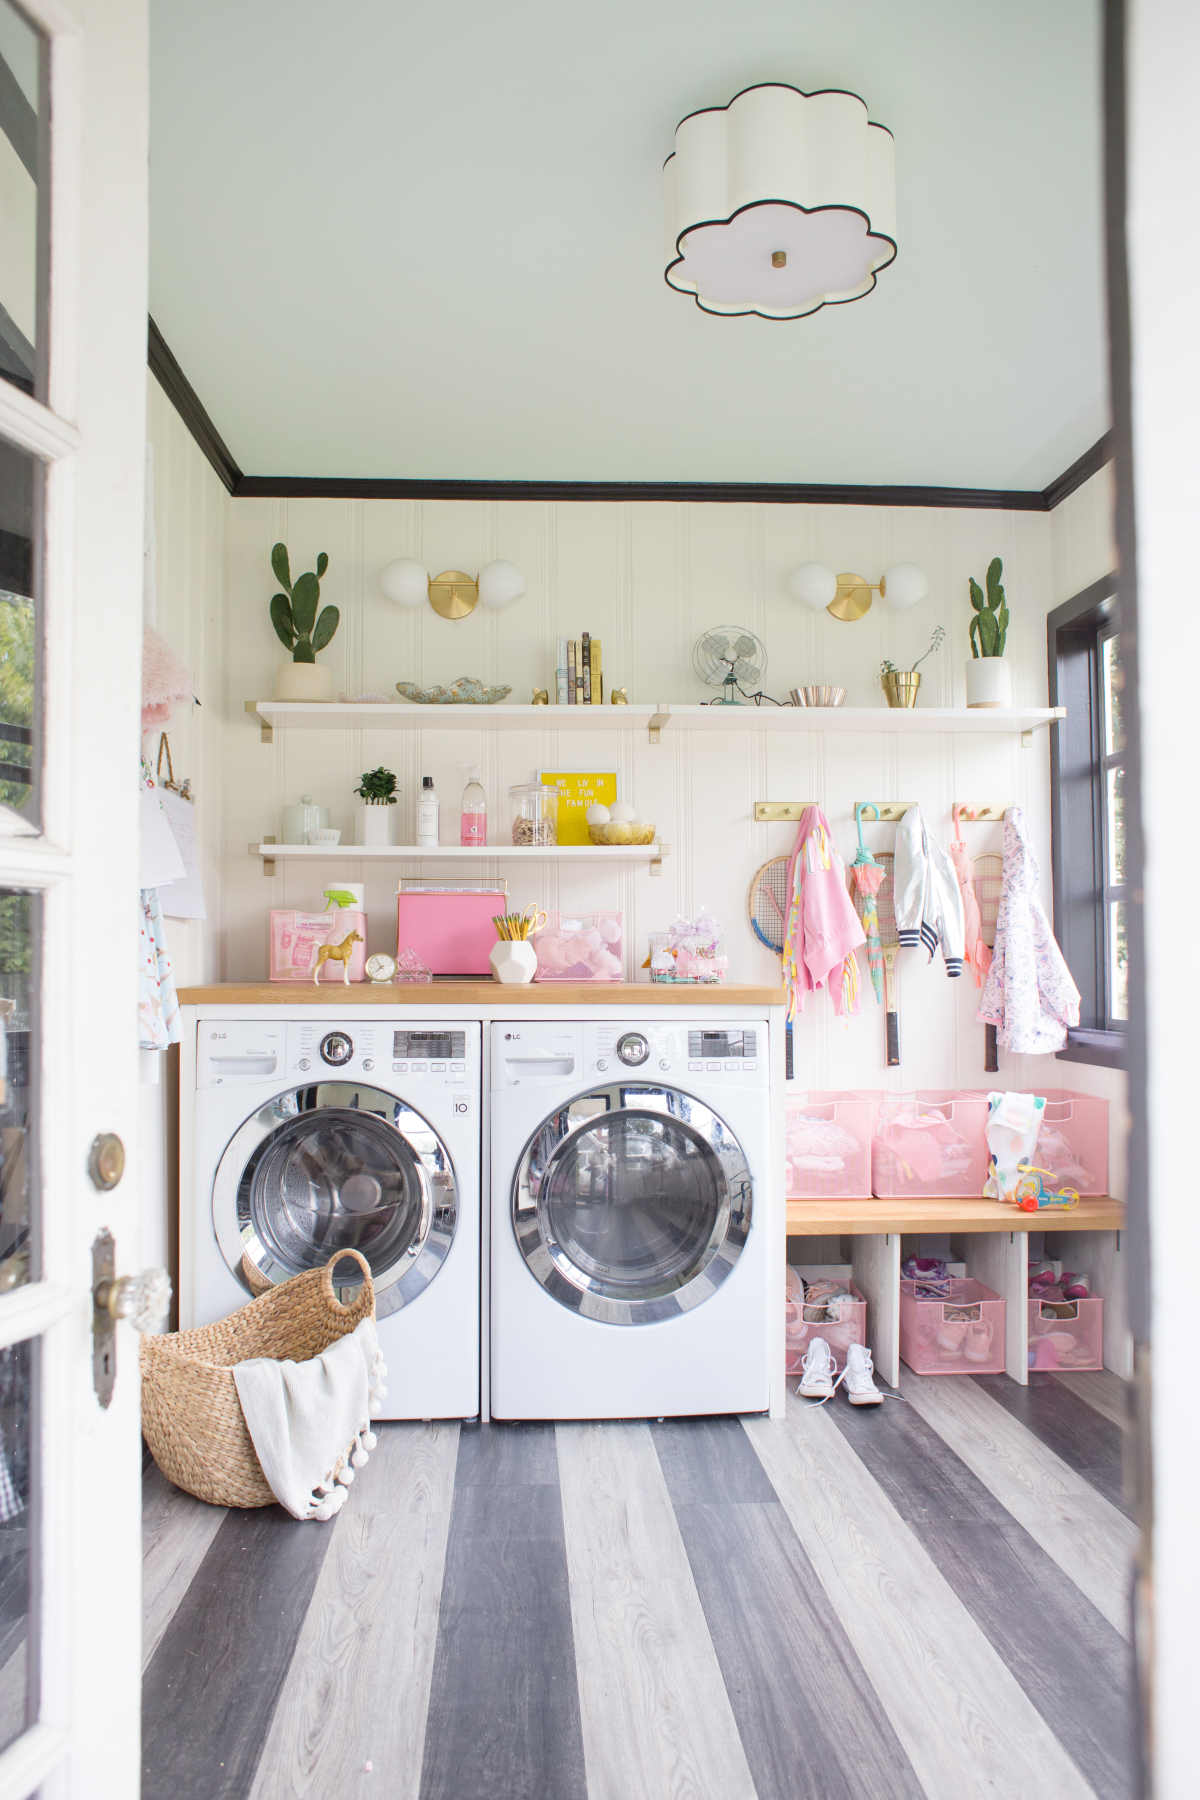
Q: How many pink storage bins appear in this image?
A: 8